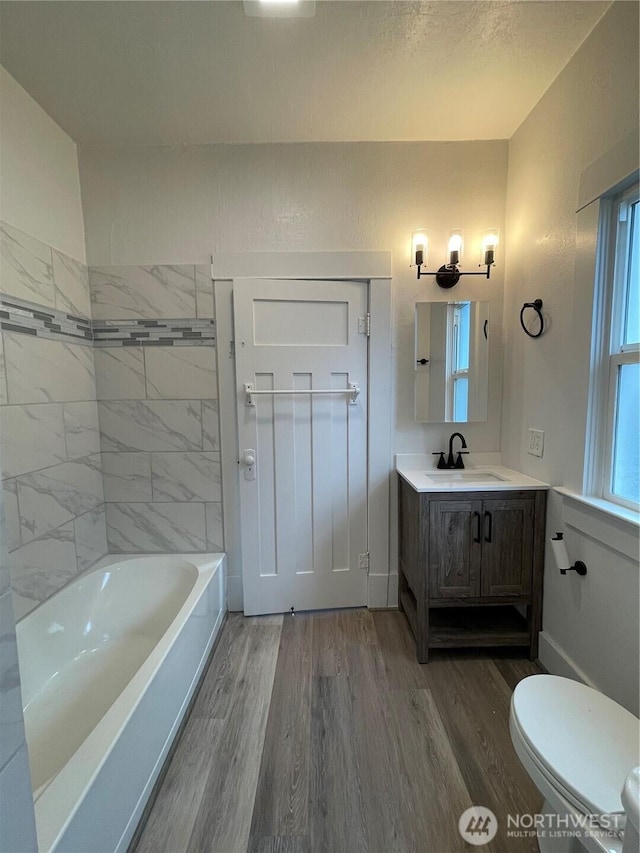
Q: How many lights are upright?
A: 3